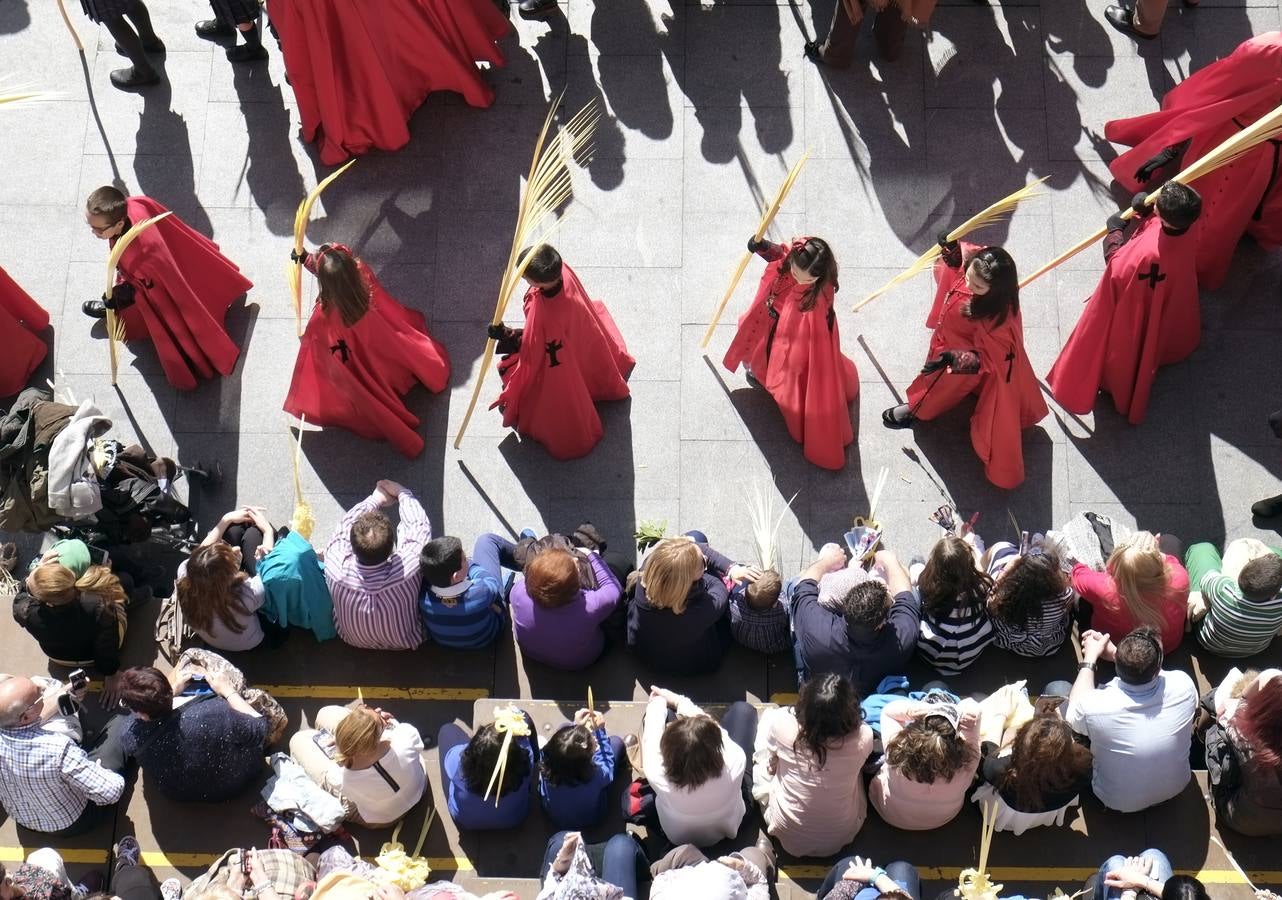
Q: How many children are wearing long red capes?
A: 6